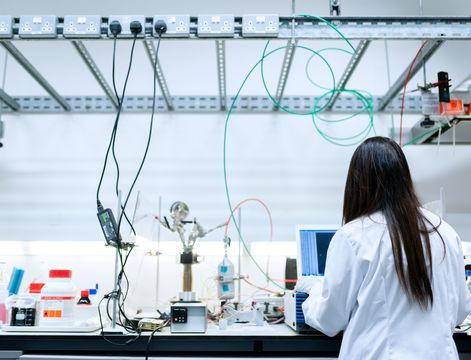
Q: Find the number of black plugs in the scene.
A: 3